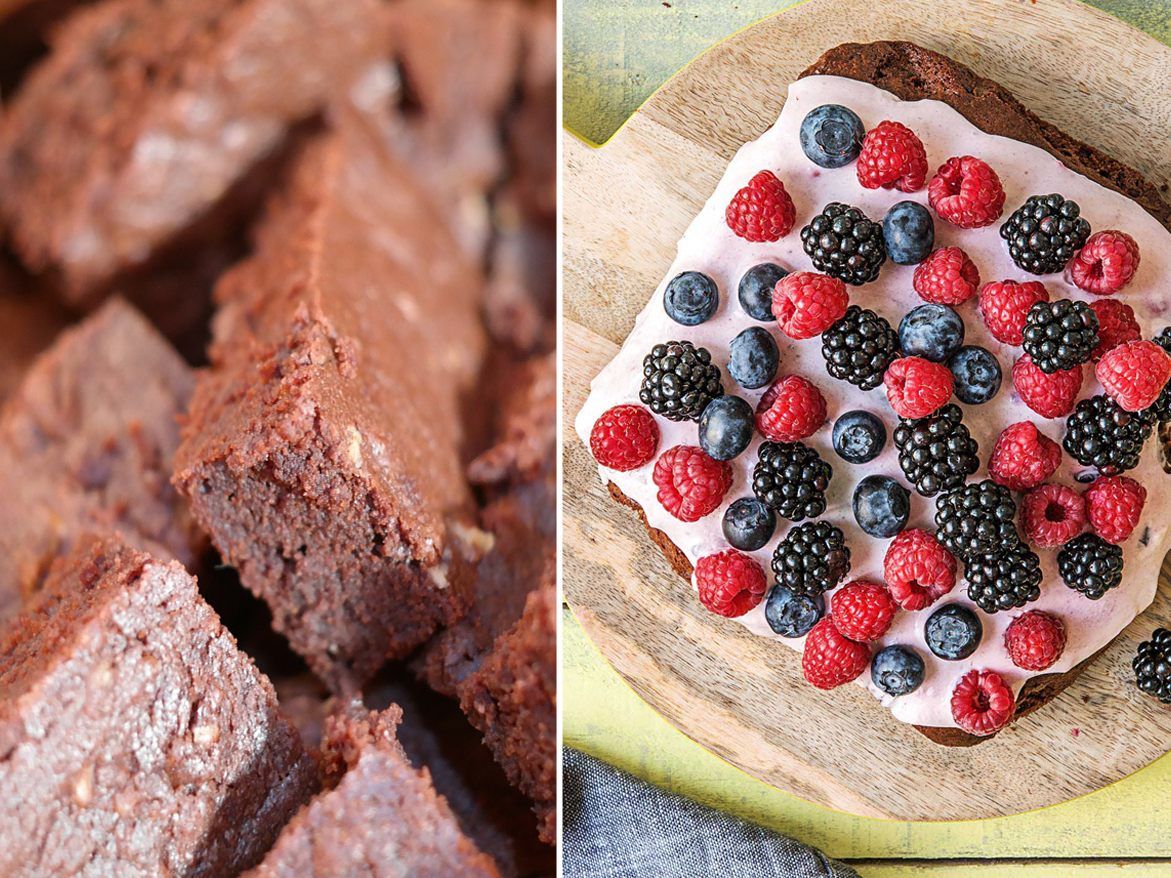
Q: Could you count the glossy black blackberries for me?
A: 14